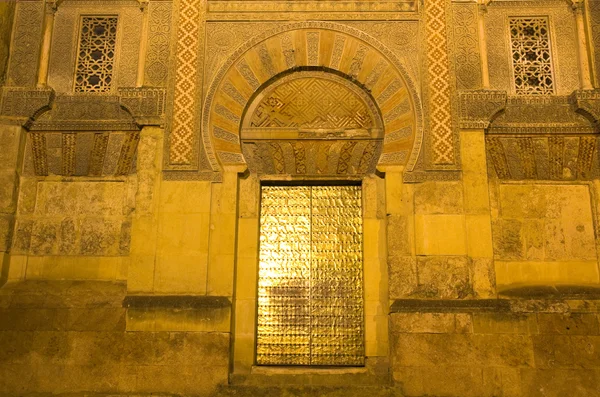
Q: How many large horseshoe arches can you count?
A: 1